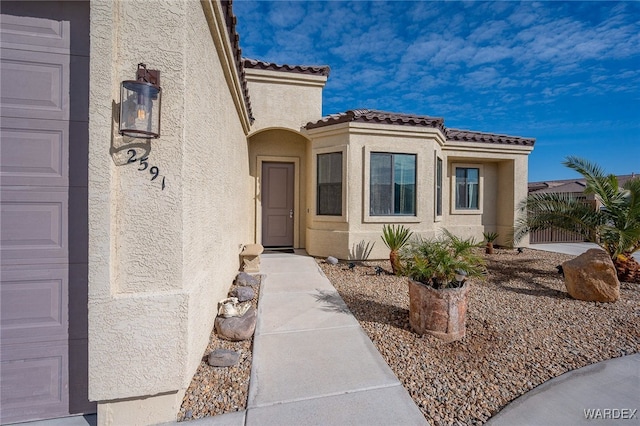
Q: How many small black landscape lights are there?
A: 4